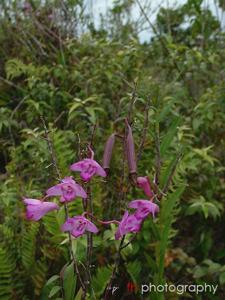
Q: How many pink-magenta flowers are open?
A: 6